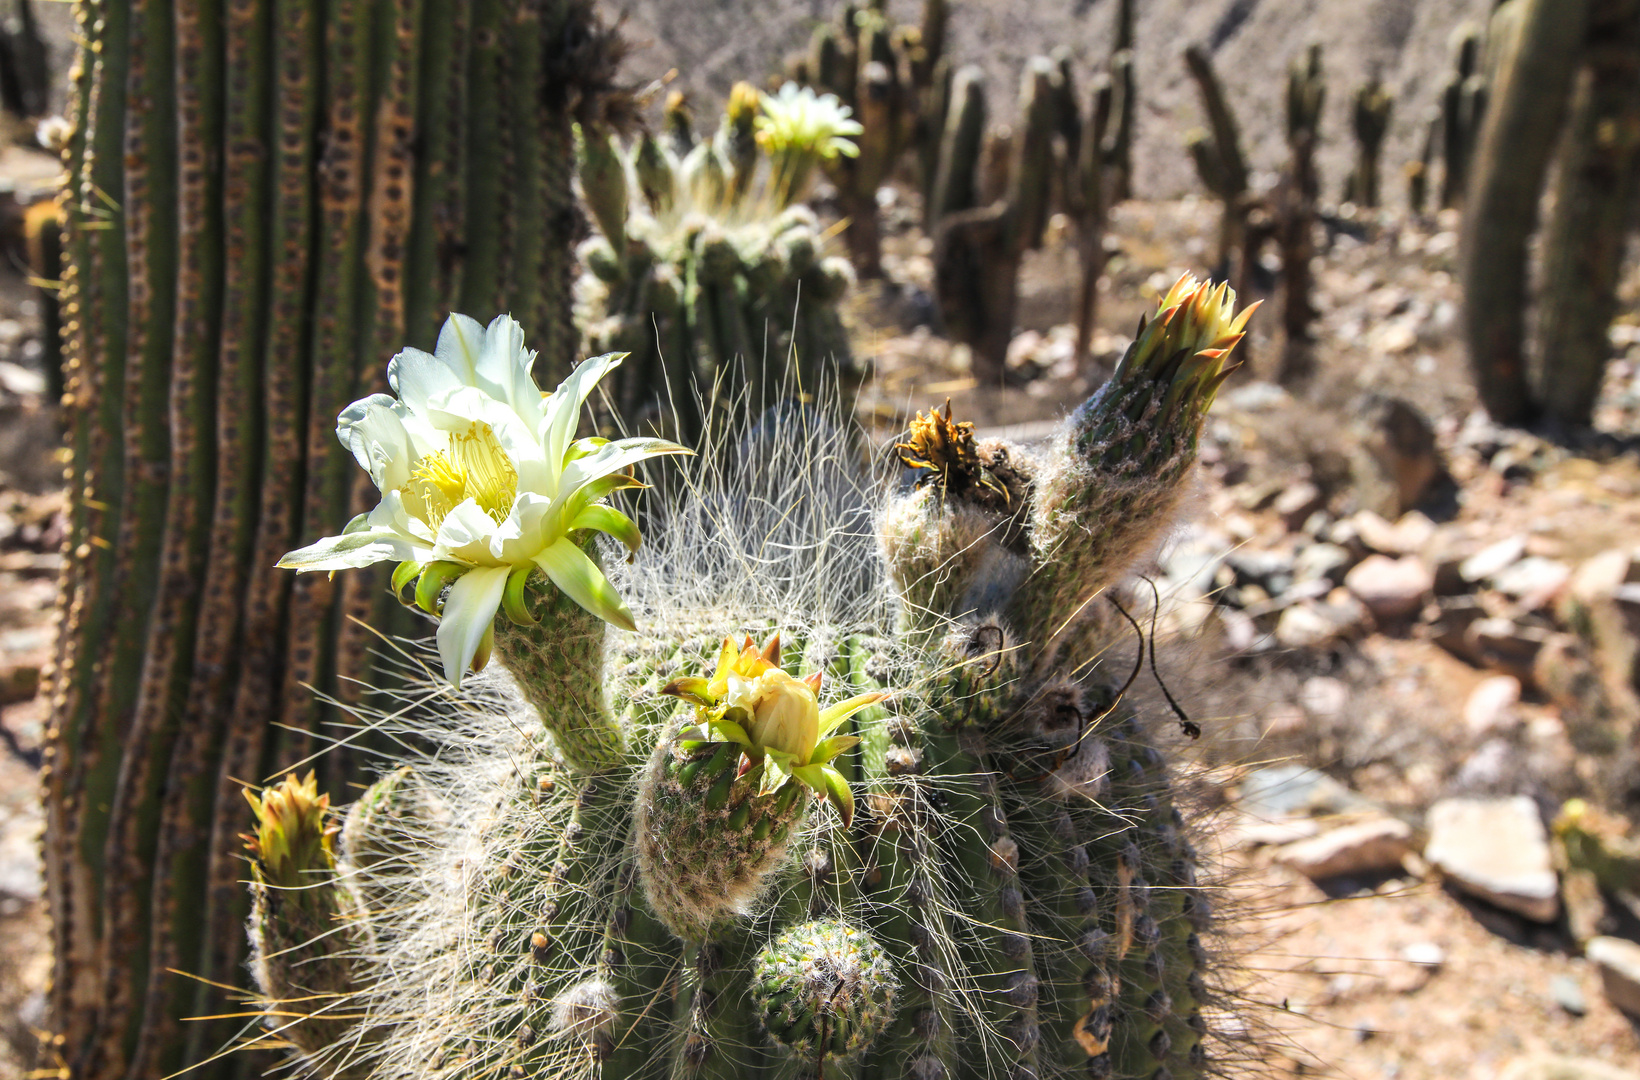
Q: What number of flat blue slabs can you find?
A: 1